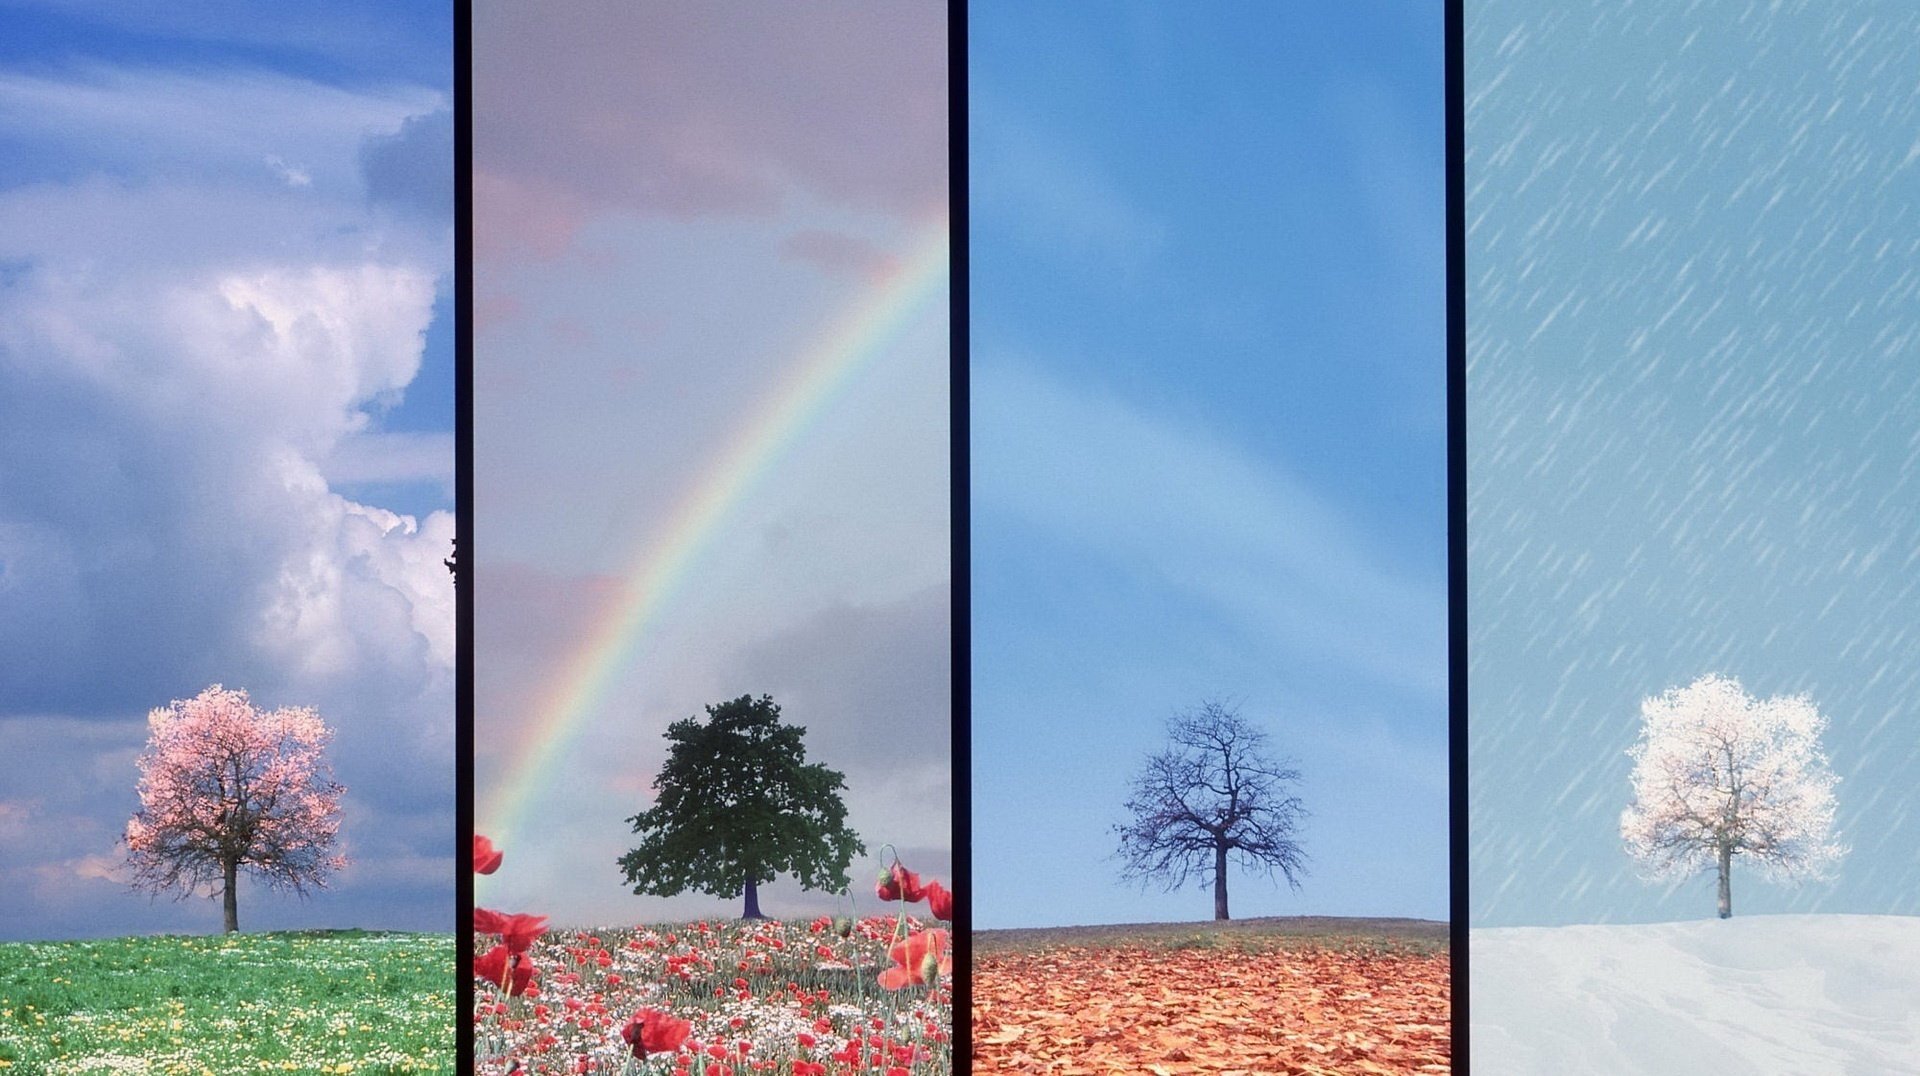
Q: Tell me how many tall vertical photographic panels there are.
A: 4